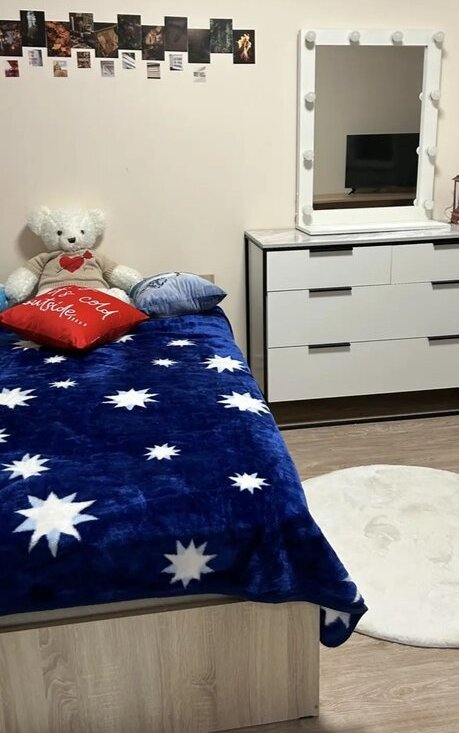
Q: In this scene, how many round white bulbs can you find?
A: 10